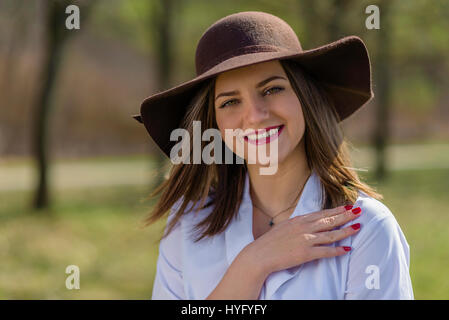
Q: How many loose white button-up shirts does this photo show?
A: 1